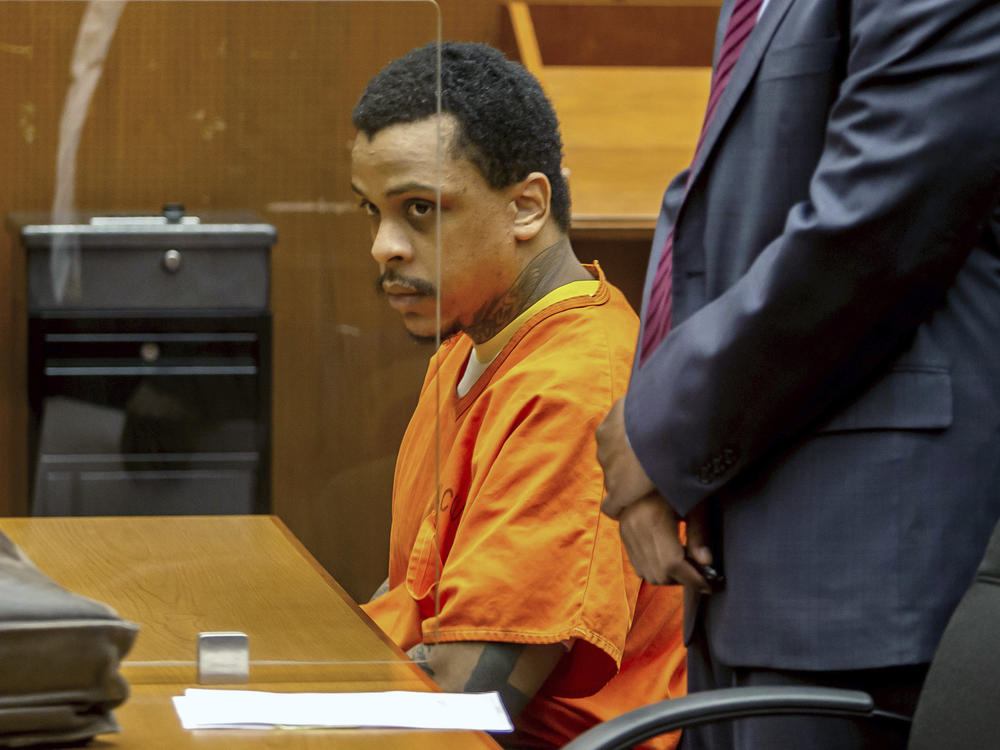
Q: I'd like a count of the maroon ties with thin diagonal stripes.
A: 1